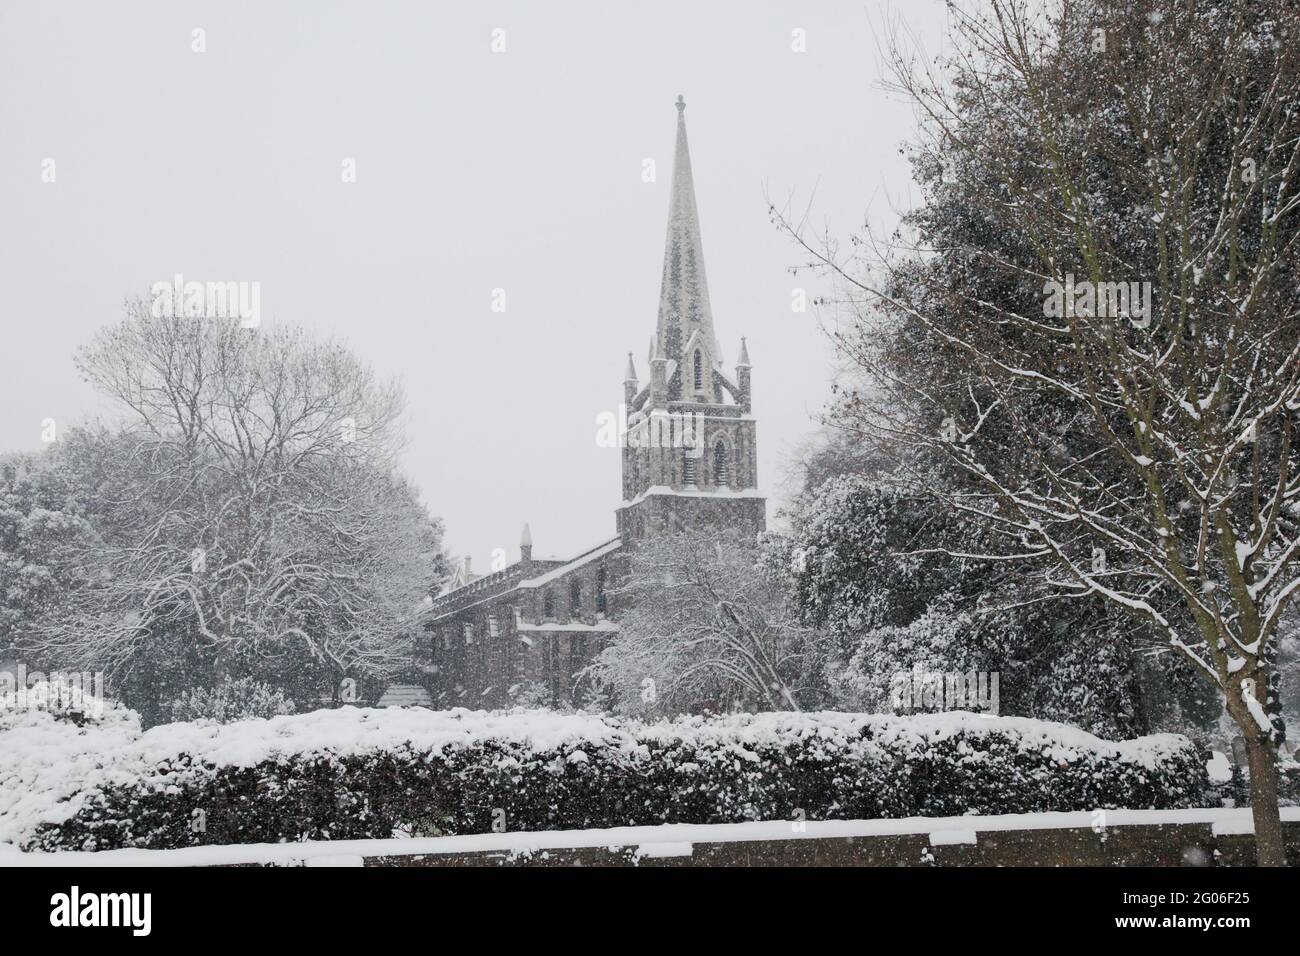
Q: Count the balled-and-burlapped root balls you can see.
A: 0